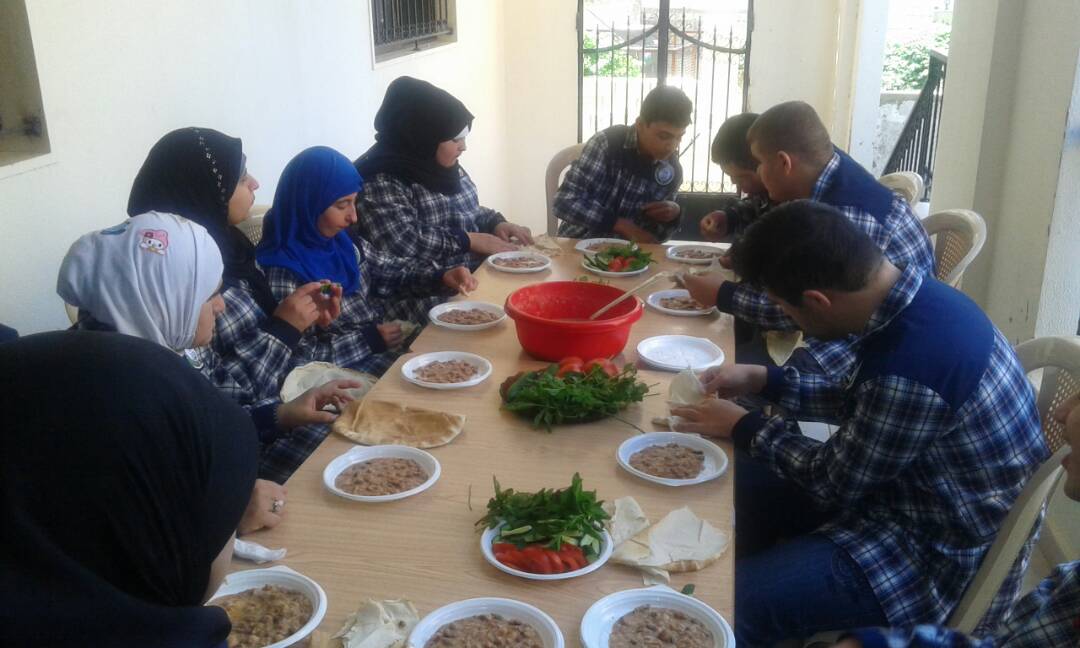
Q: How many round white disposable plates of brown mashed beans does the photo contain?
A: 11